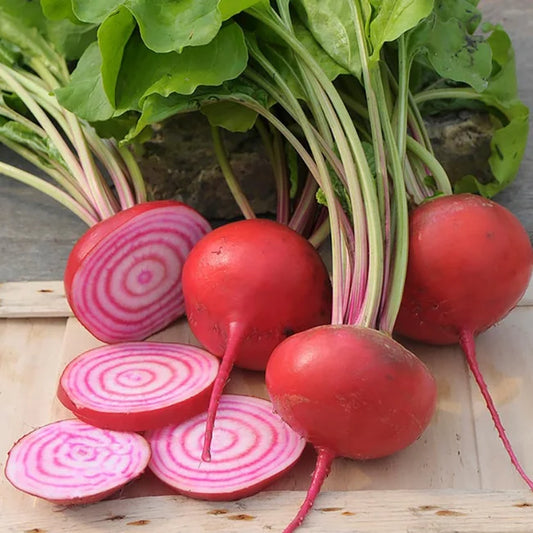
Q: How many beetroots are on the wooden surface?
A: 4